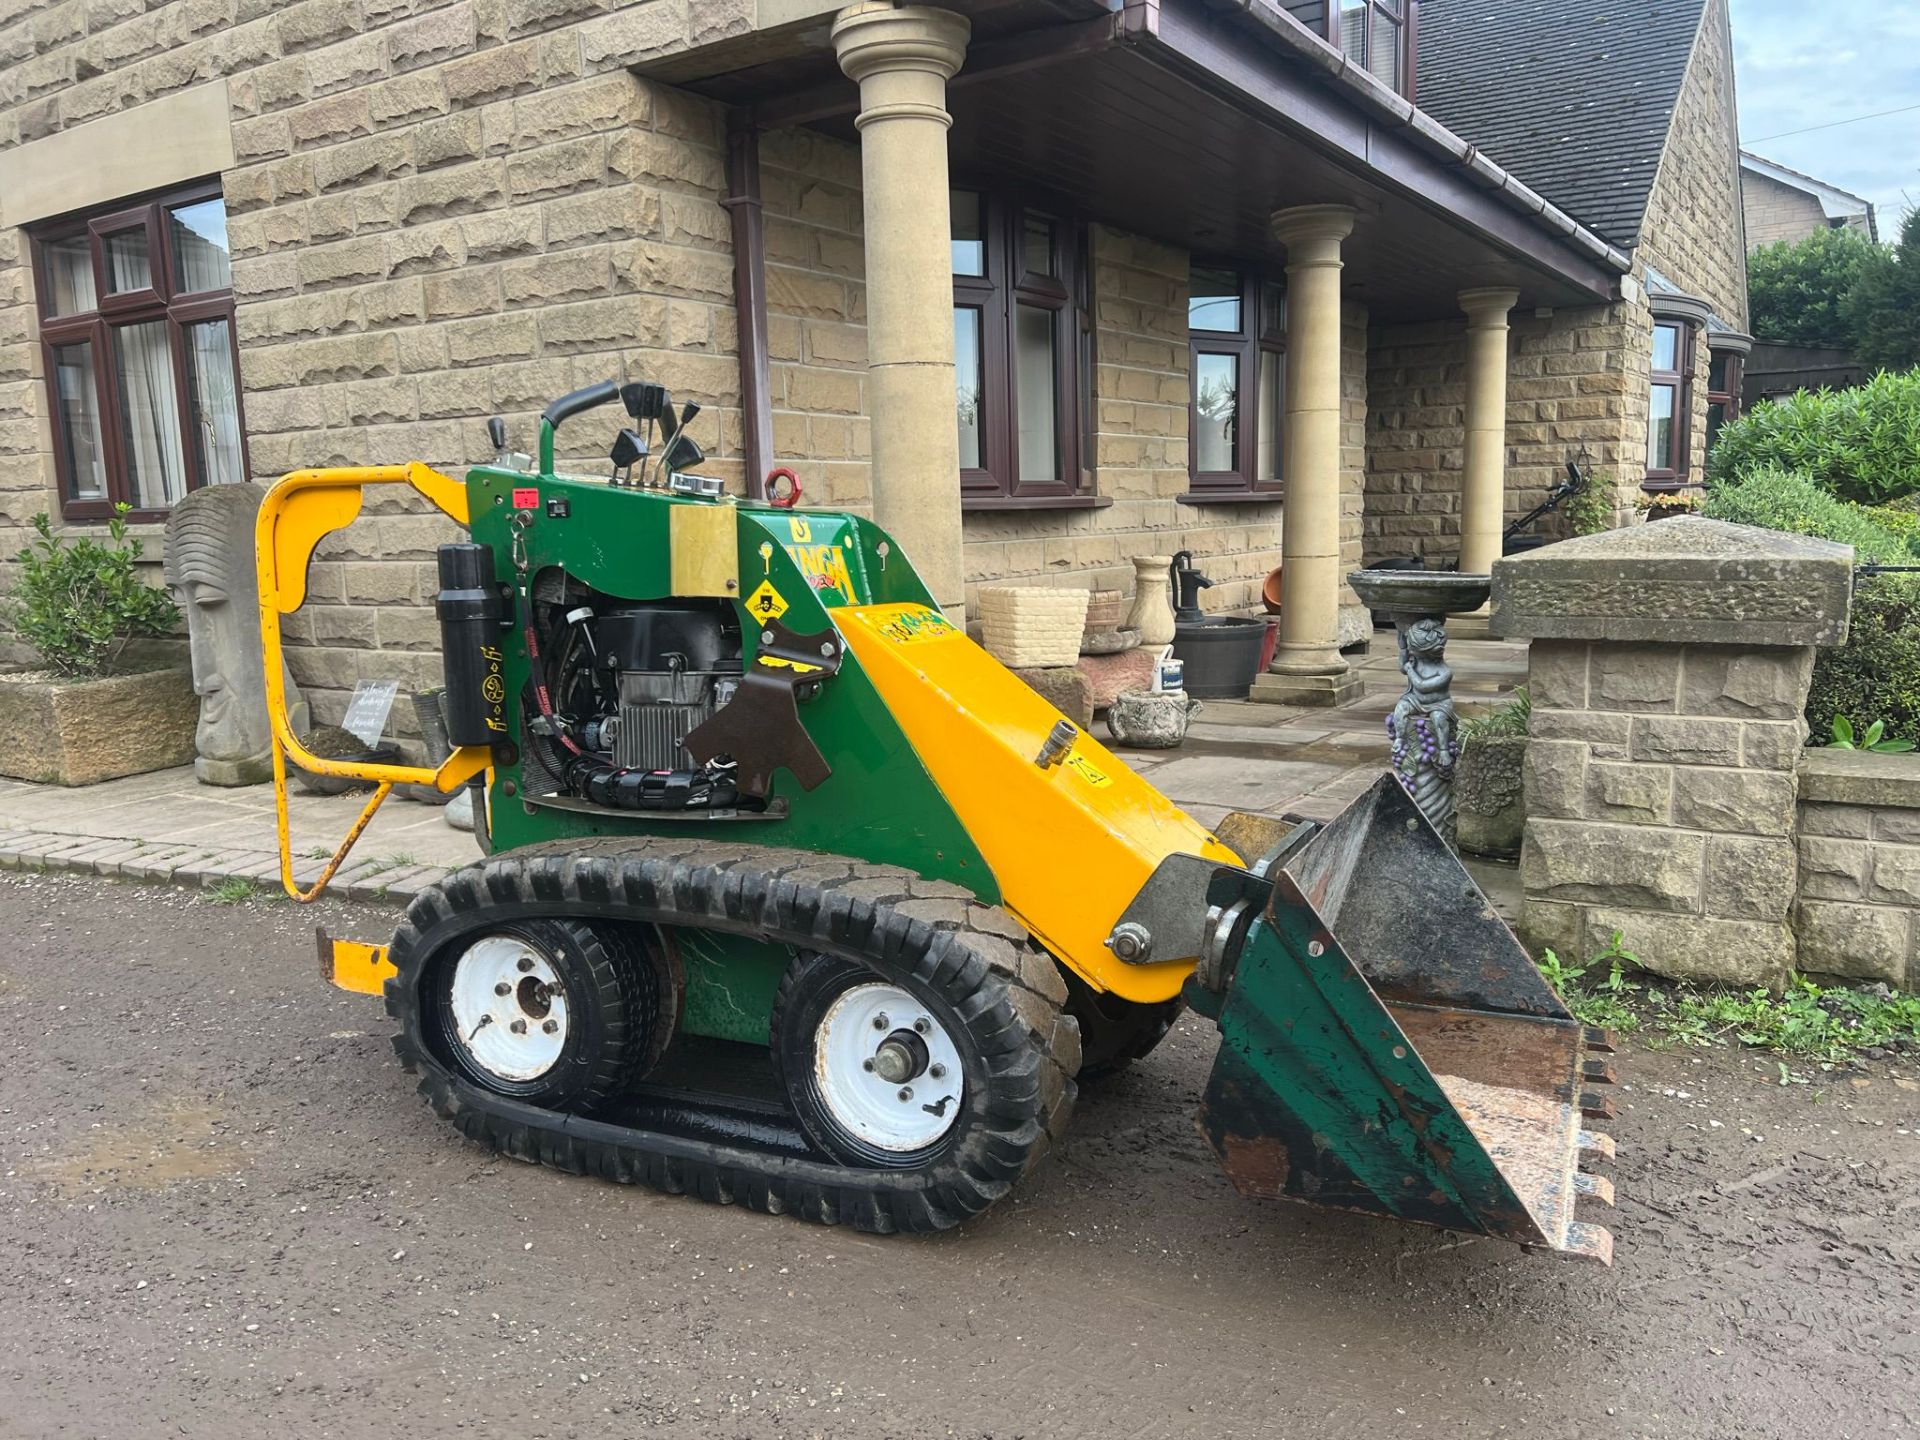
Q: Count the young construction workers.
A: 0